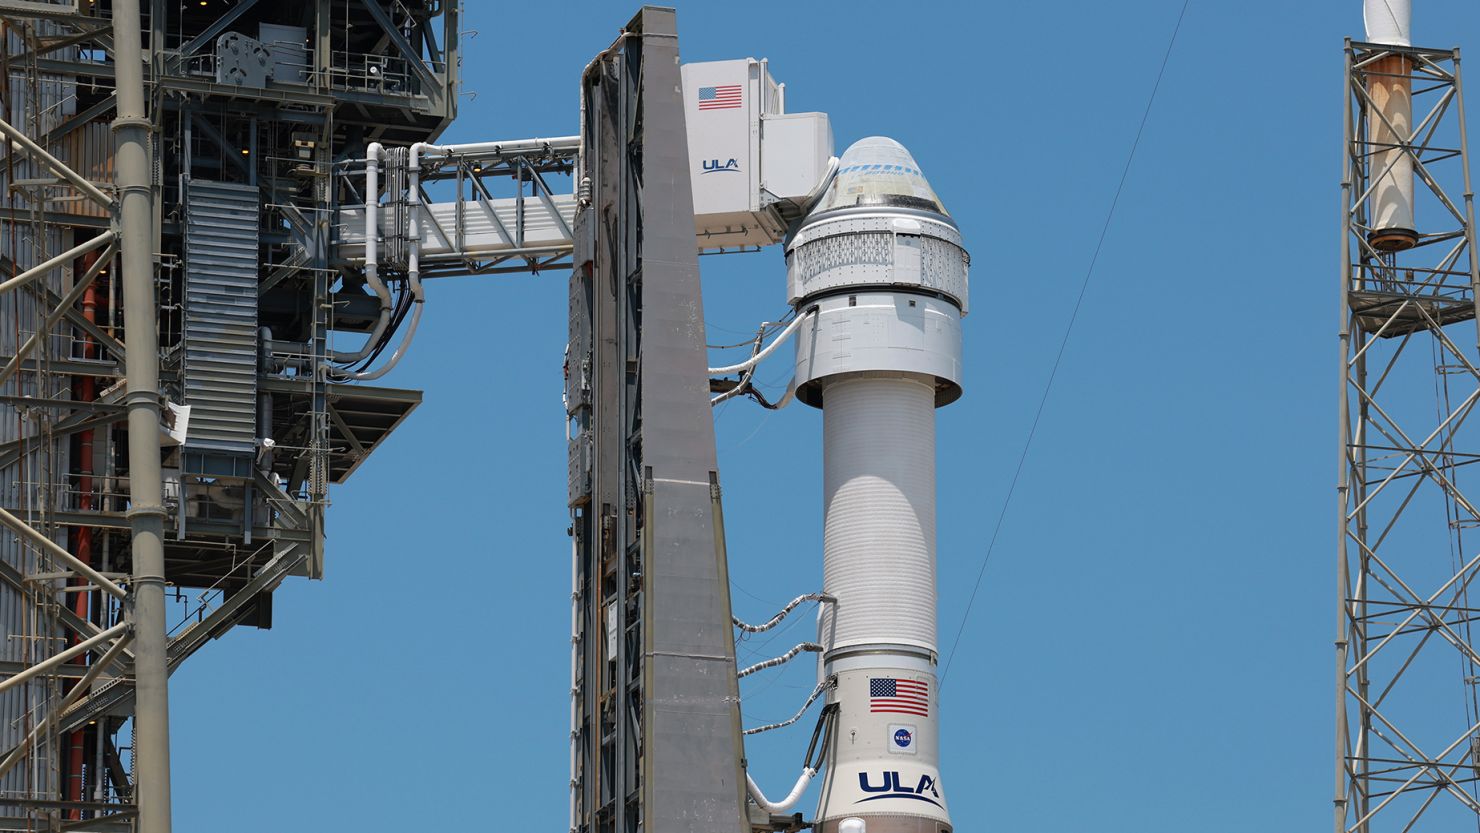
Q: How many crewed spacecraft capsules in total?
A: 1